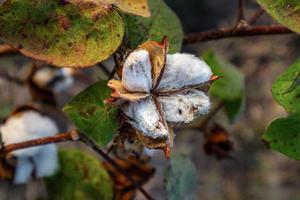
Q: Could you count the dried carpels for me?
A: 4